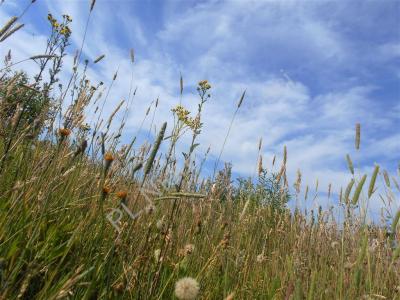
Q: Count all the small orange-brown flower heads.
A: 4